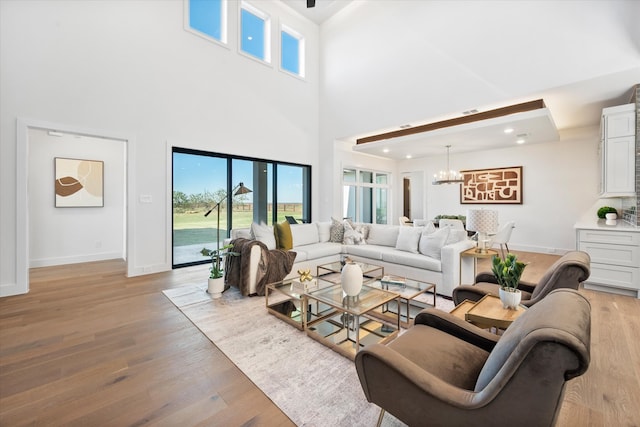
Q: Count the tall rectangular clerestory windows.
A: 3